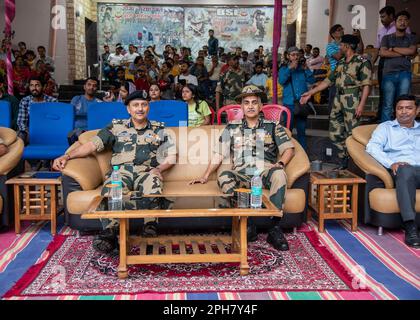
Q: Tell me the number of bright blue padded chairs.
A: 4